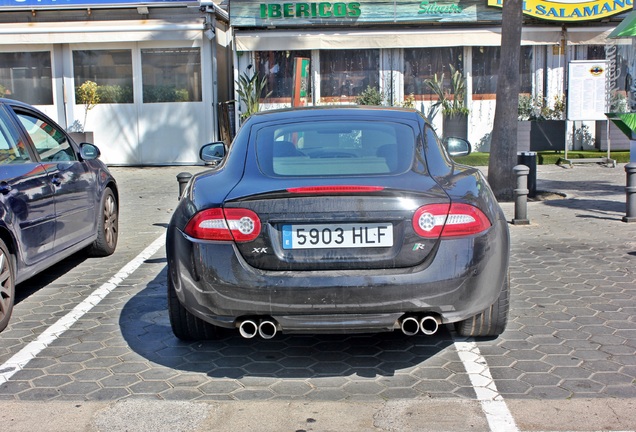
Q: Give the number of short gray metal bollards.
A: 3